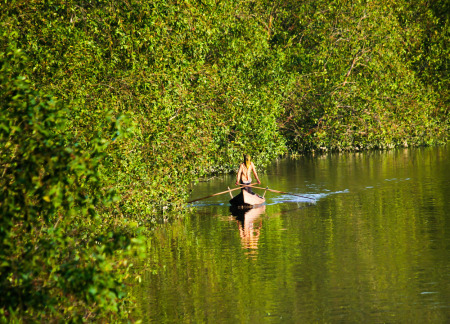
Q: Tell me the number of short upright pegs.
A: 2